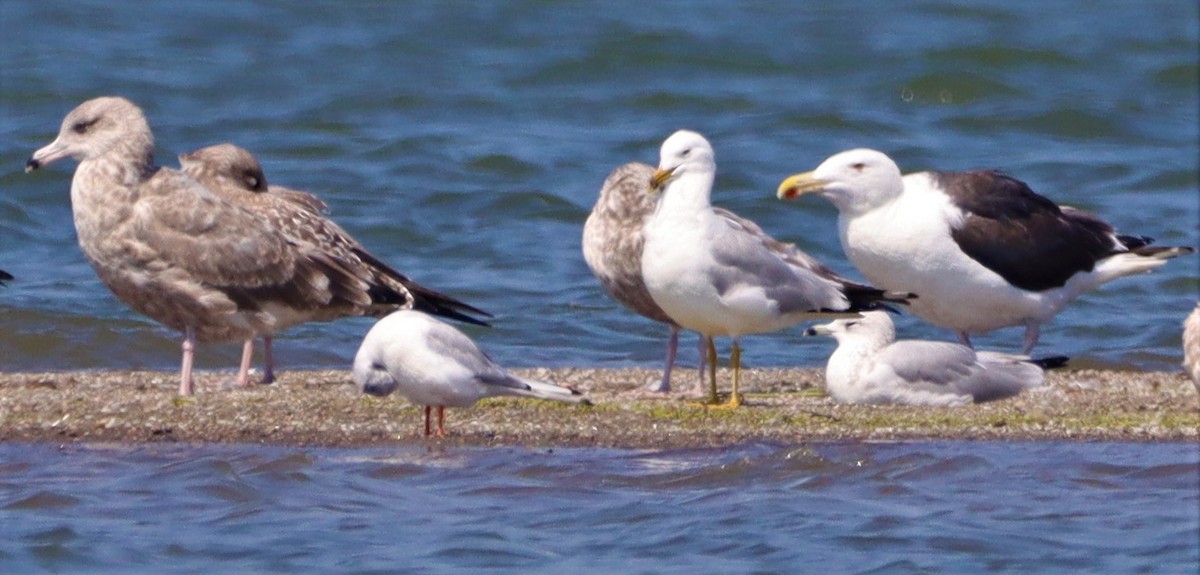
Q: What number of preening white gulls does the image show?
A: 1